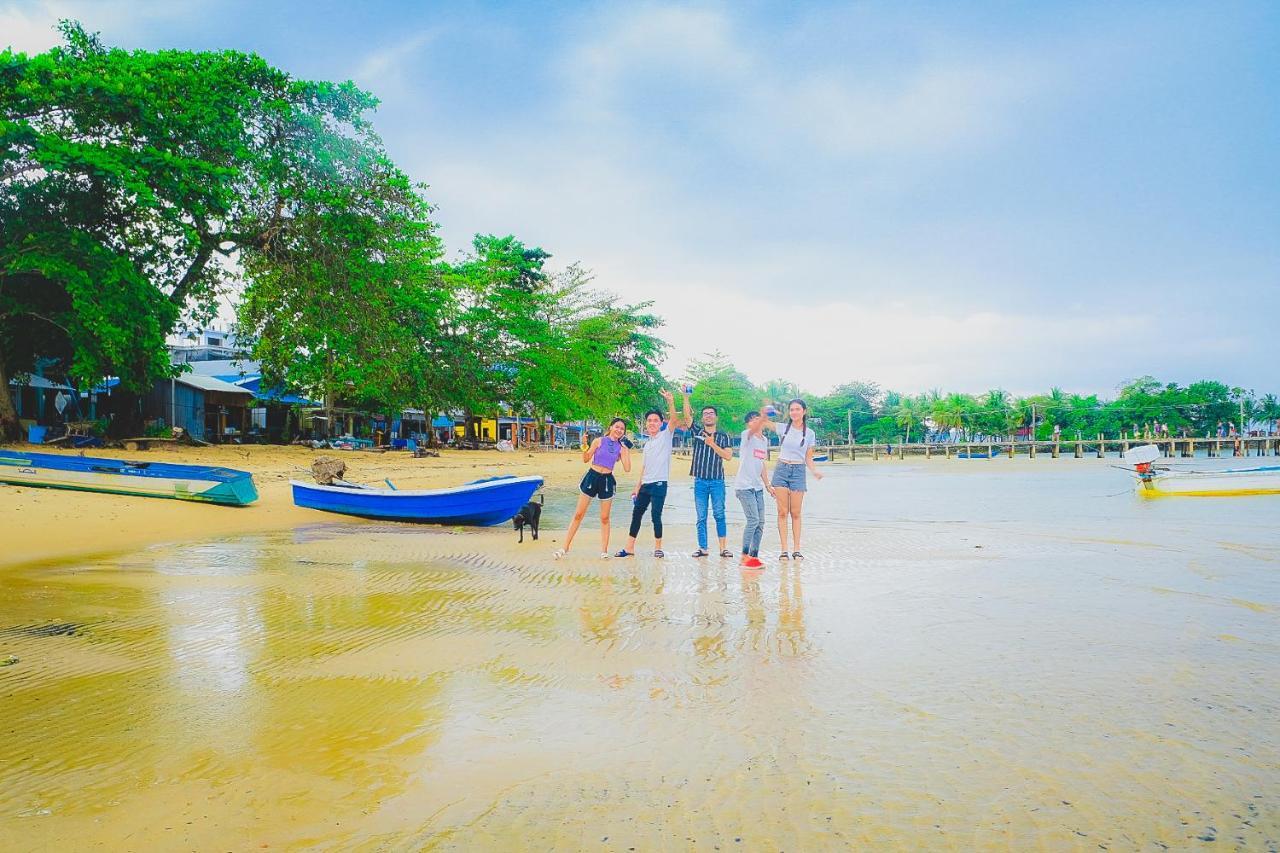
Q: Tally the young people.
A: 5